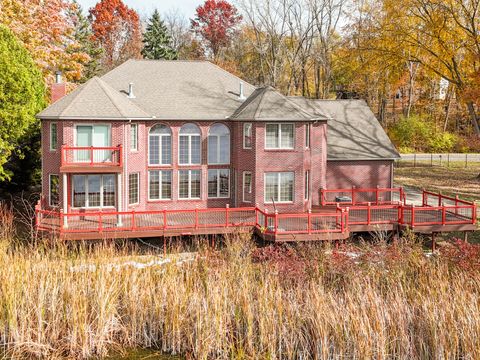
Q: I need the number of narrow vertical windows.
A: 8